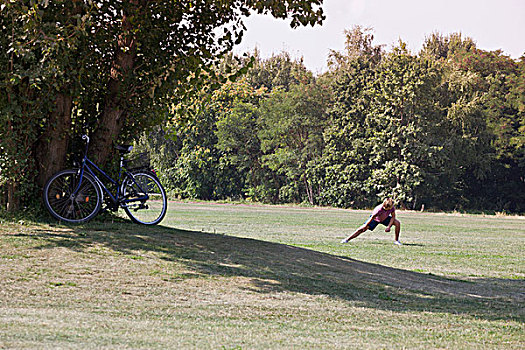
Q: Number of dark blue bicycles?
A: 1